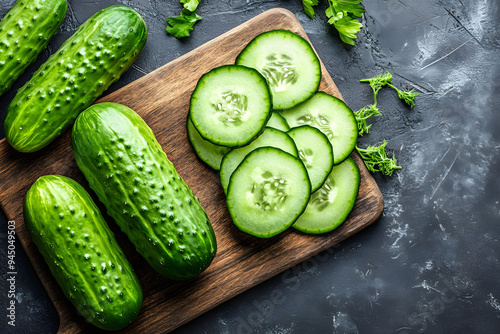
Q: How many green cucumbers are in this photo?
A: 4